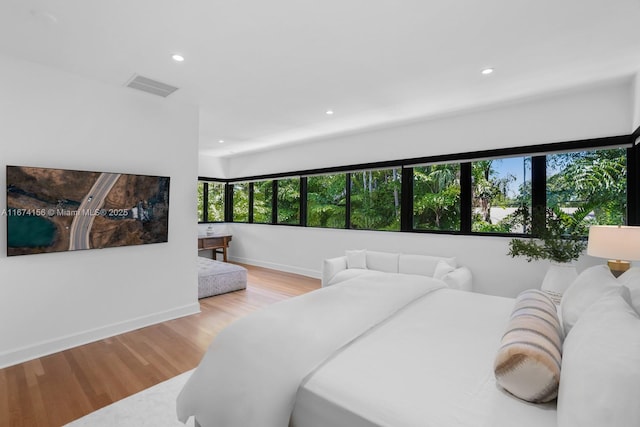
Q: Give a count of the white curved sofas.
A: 1